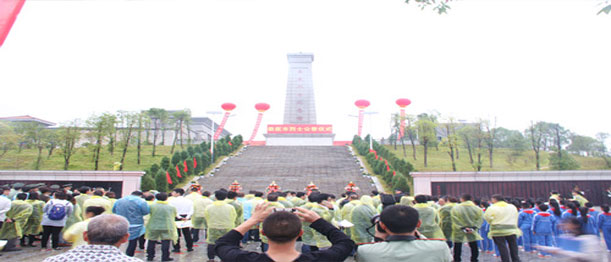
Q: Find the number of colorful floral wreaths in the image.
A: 5